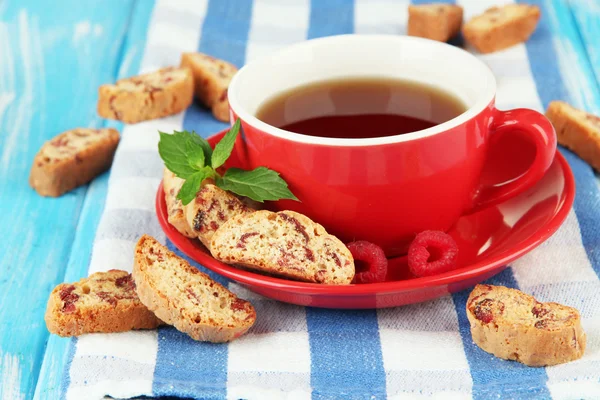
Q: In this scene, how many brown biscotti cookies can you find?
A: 12